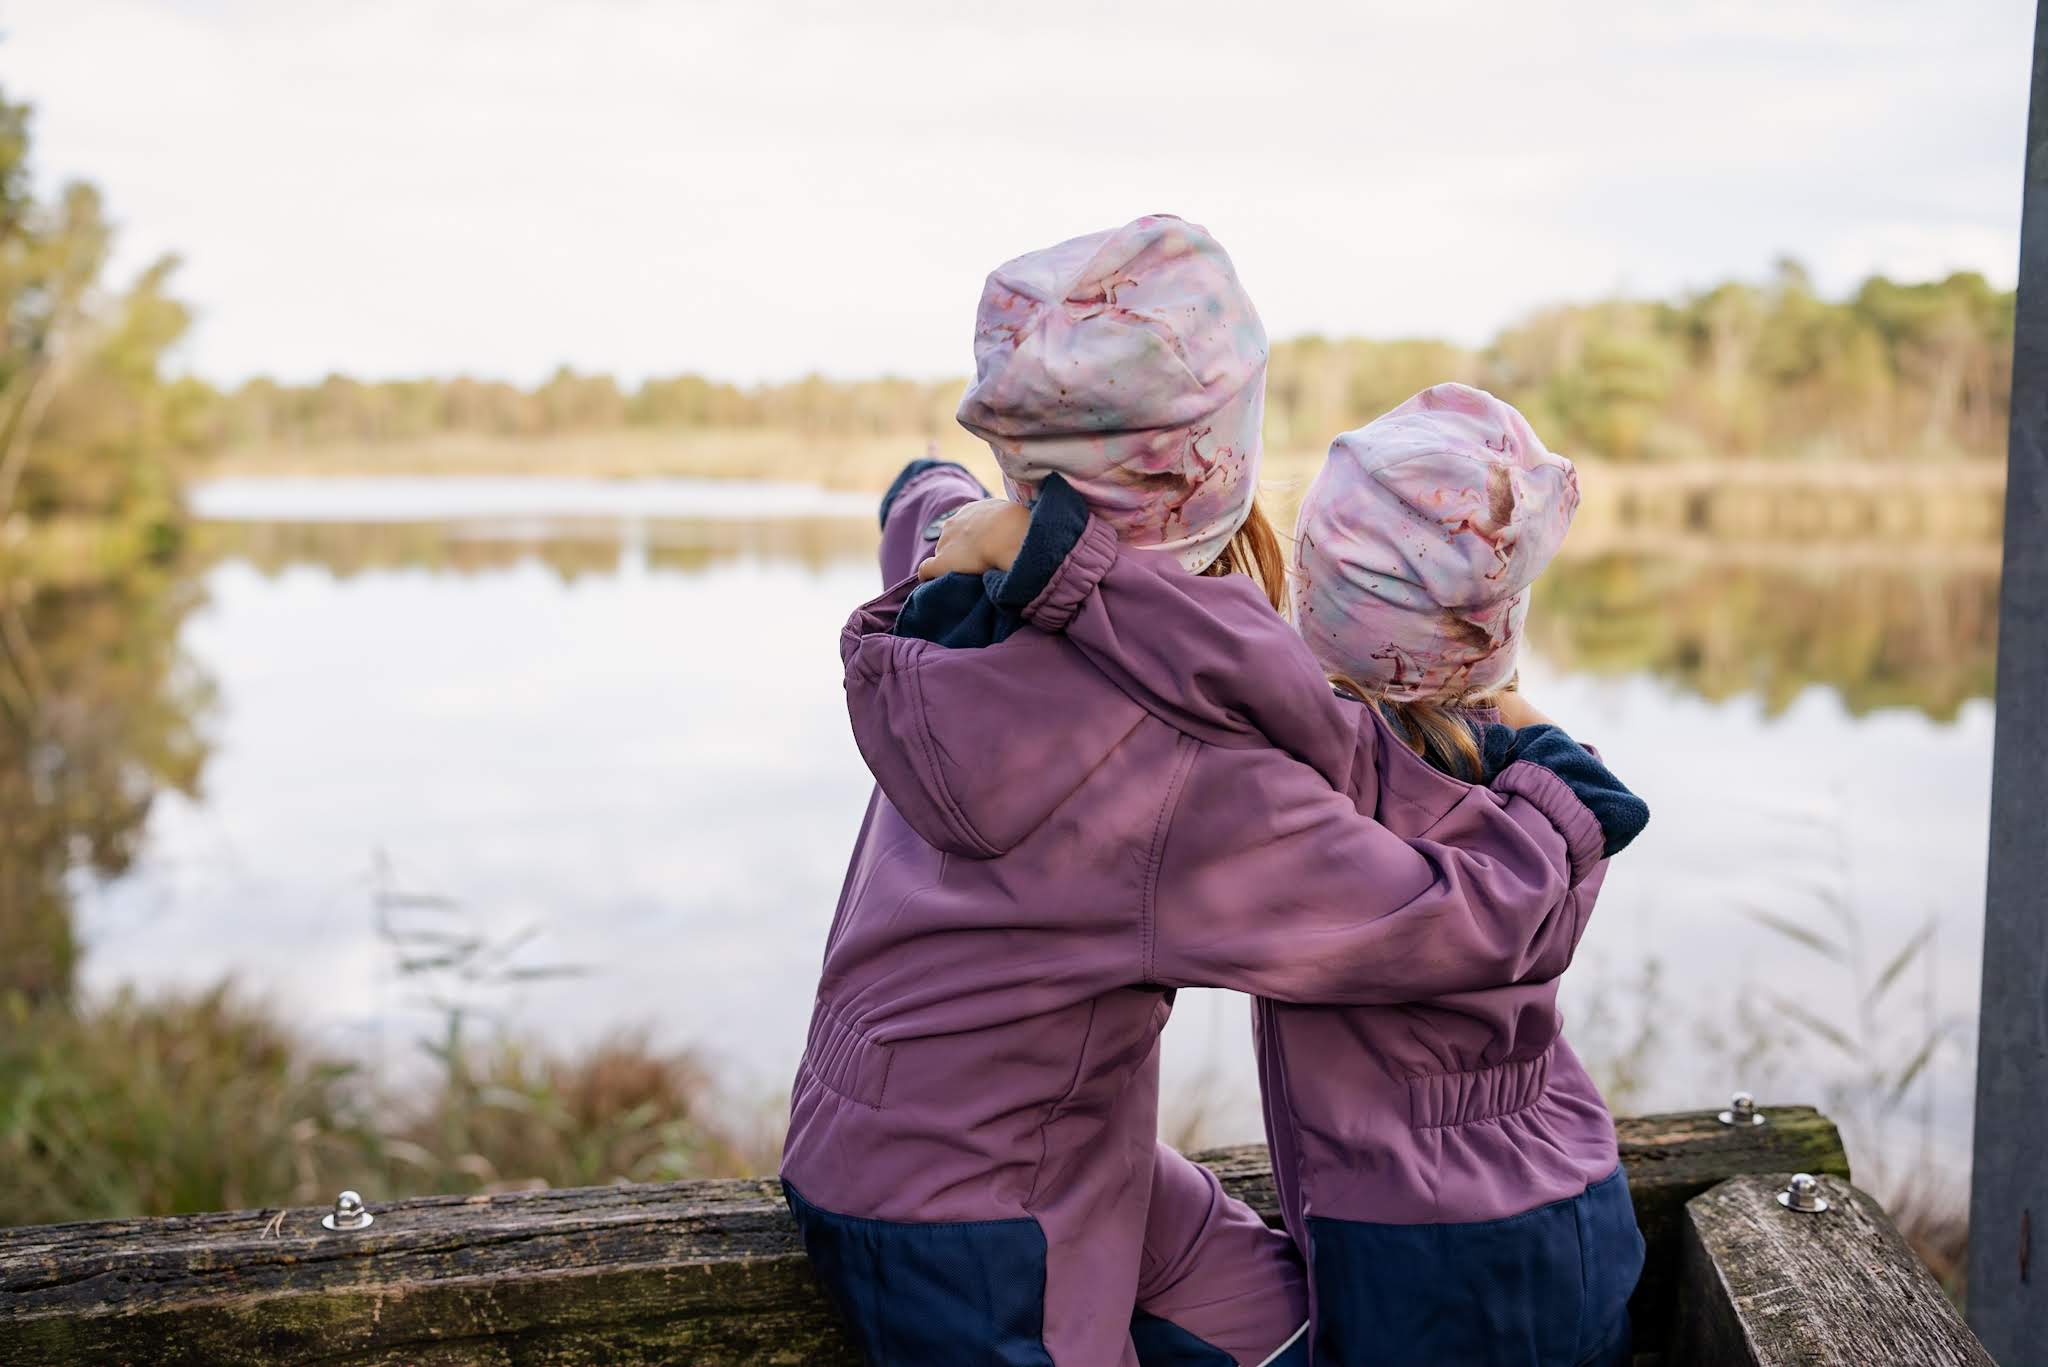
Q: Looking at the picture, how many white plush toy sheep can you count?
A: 0